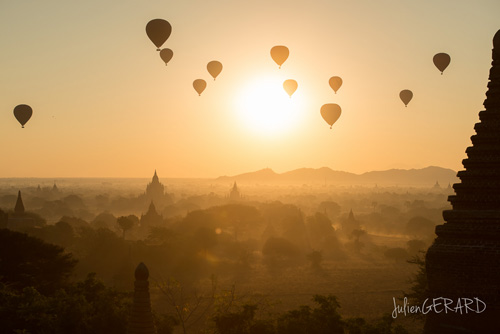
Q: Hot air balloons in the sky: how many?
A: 11